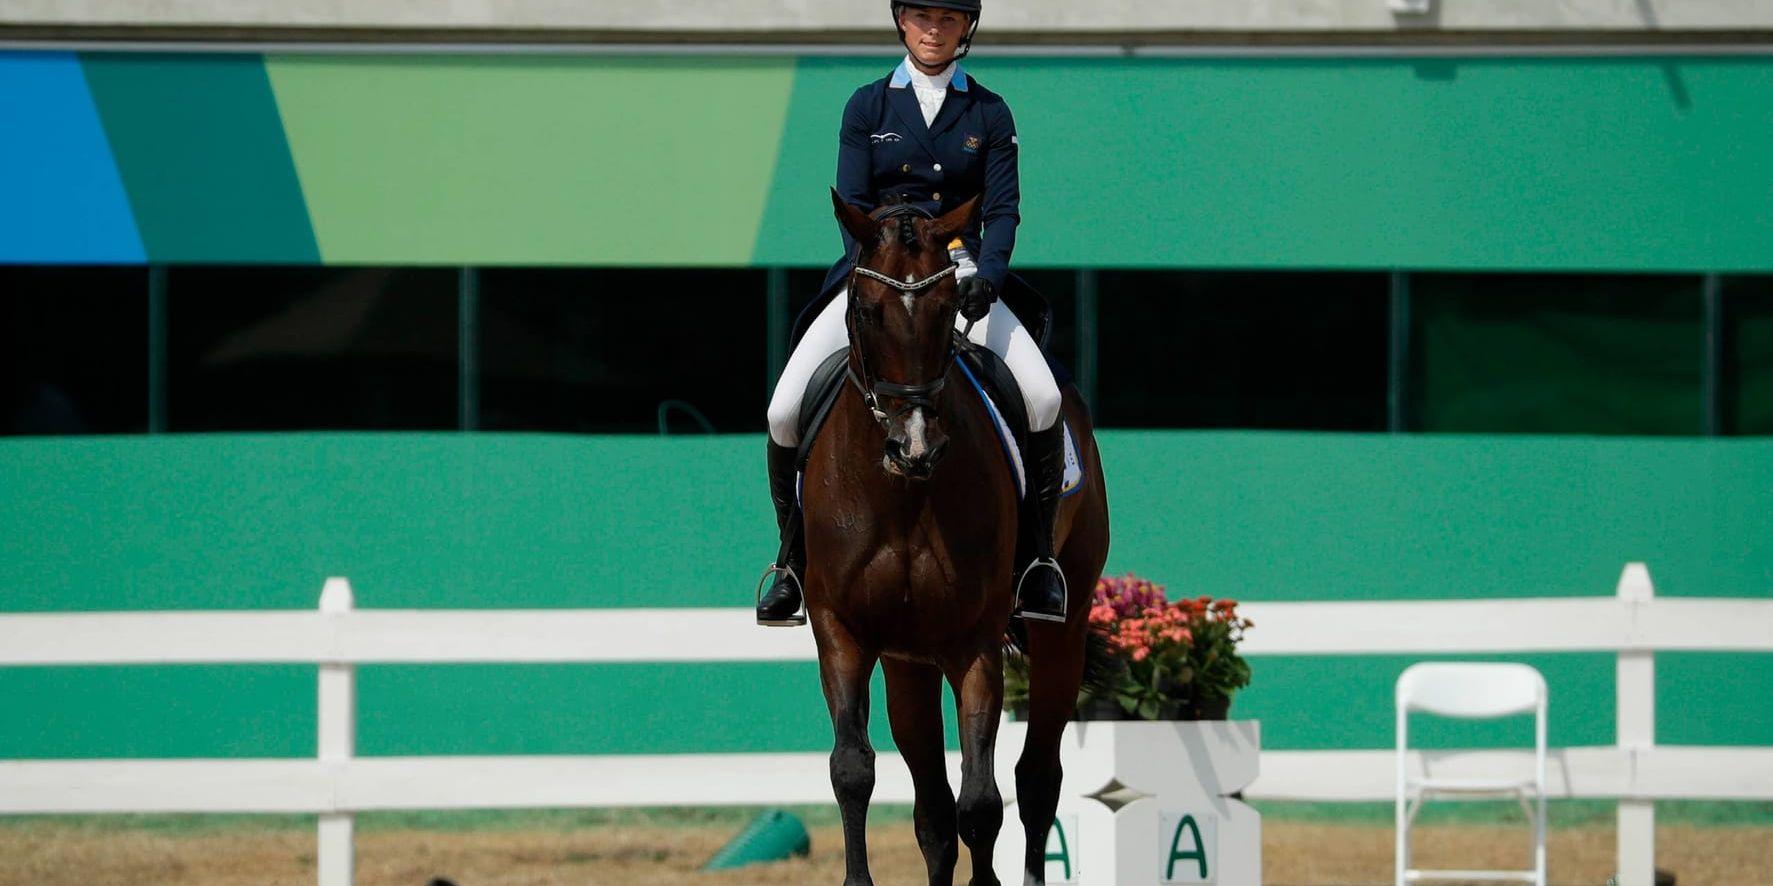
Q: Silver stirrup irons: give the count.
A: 2